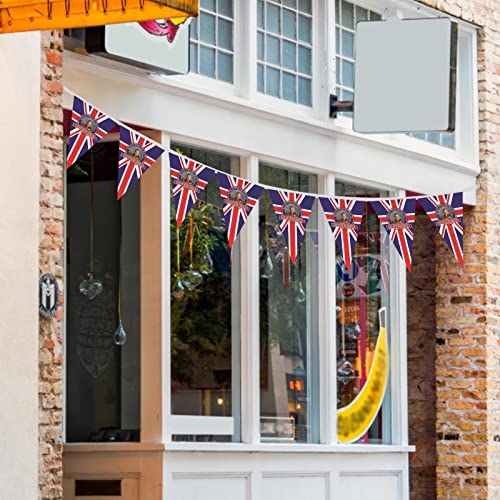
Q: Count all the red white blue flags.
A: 8